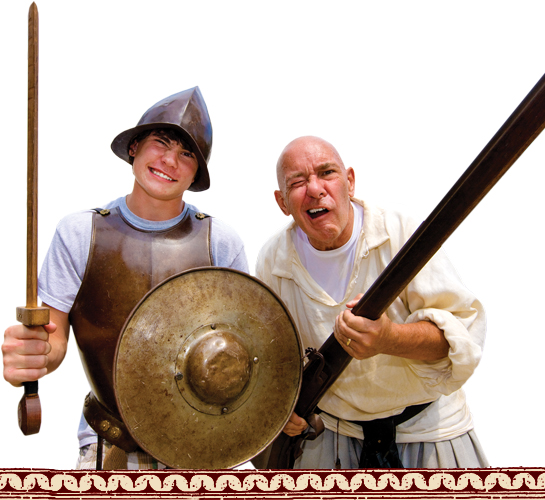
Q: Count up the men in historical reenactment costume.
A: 2